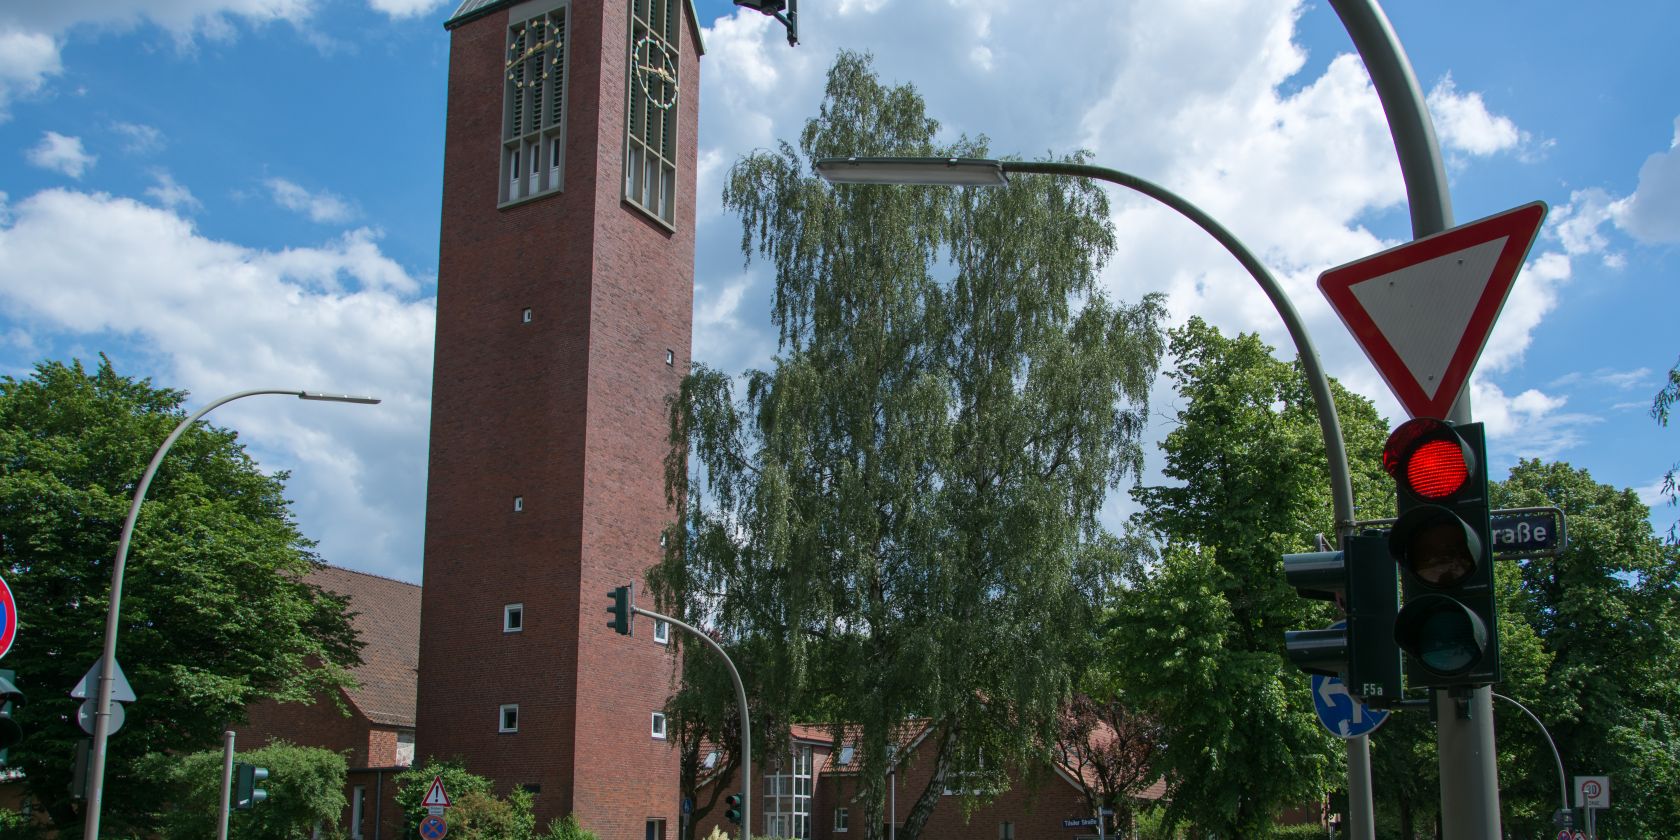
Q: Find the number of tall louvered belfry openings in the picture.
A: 2